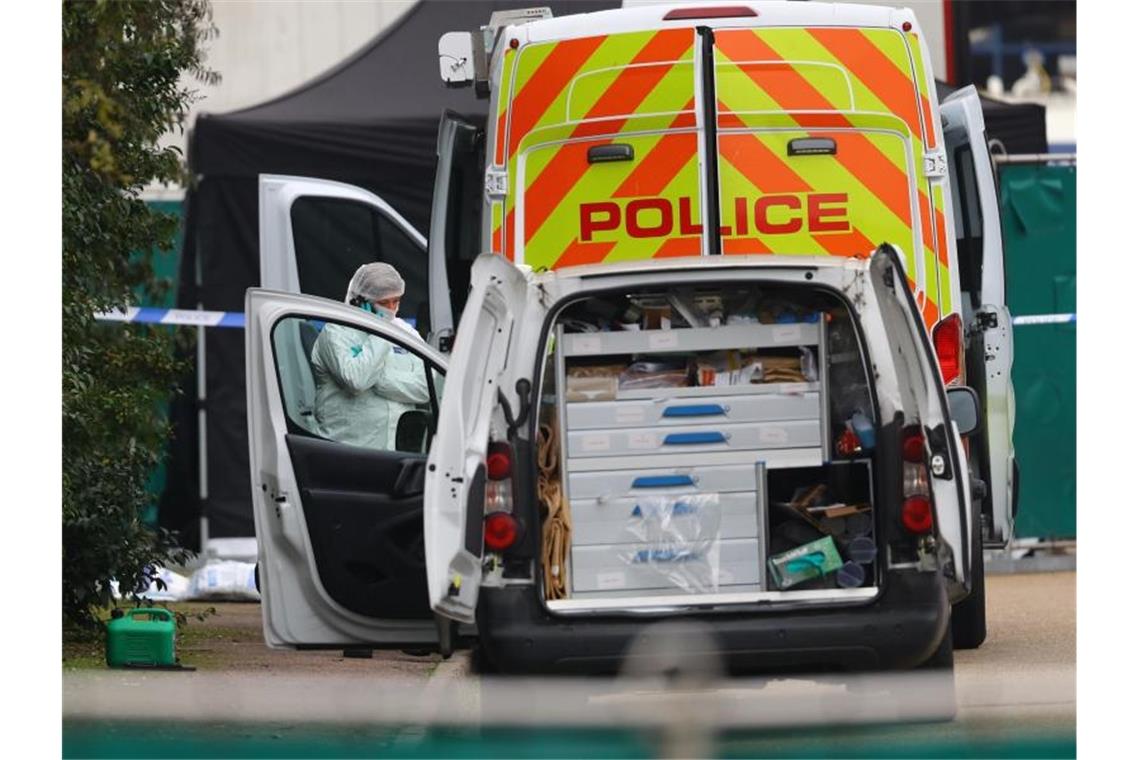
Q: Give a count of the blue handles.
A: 5